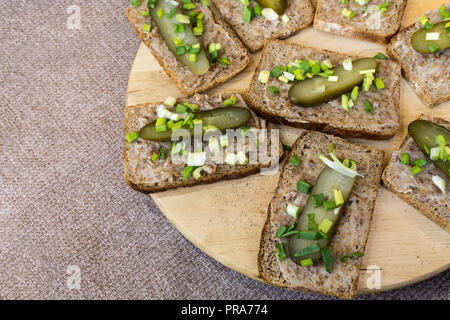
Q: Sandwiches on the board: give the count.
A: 8